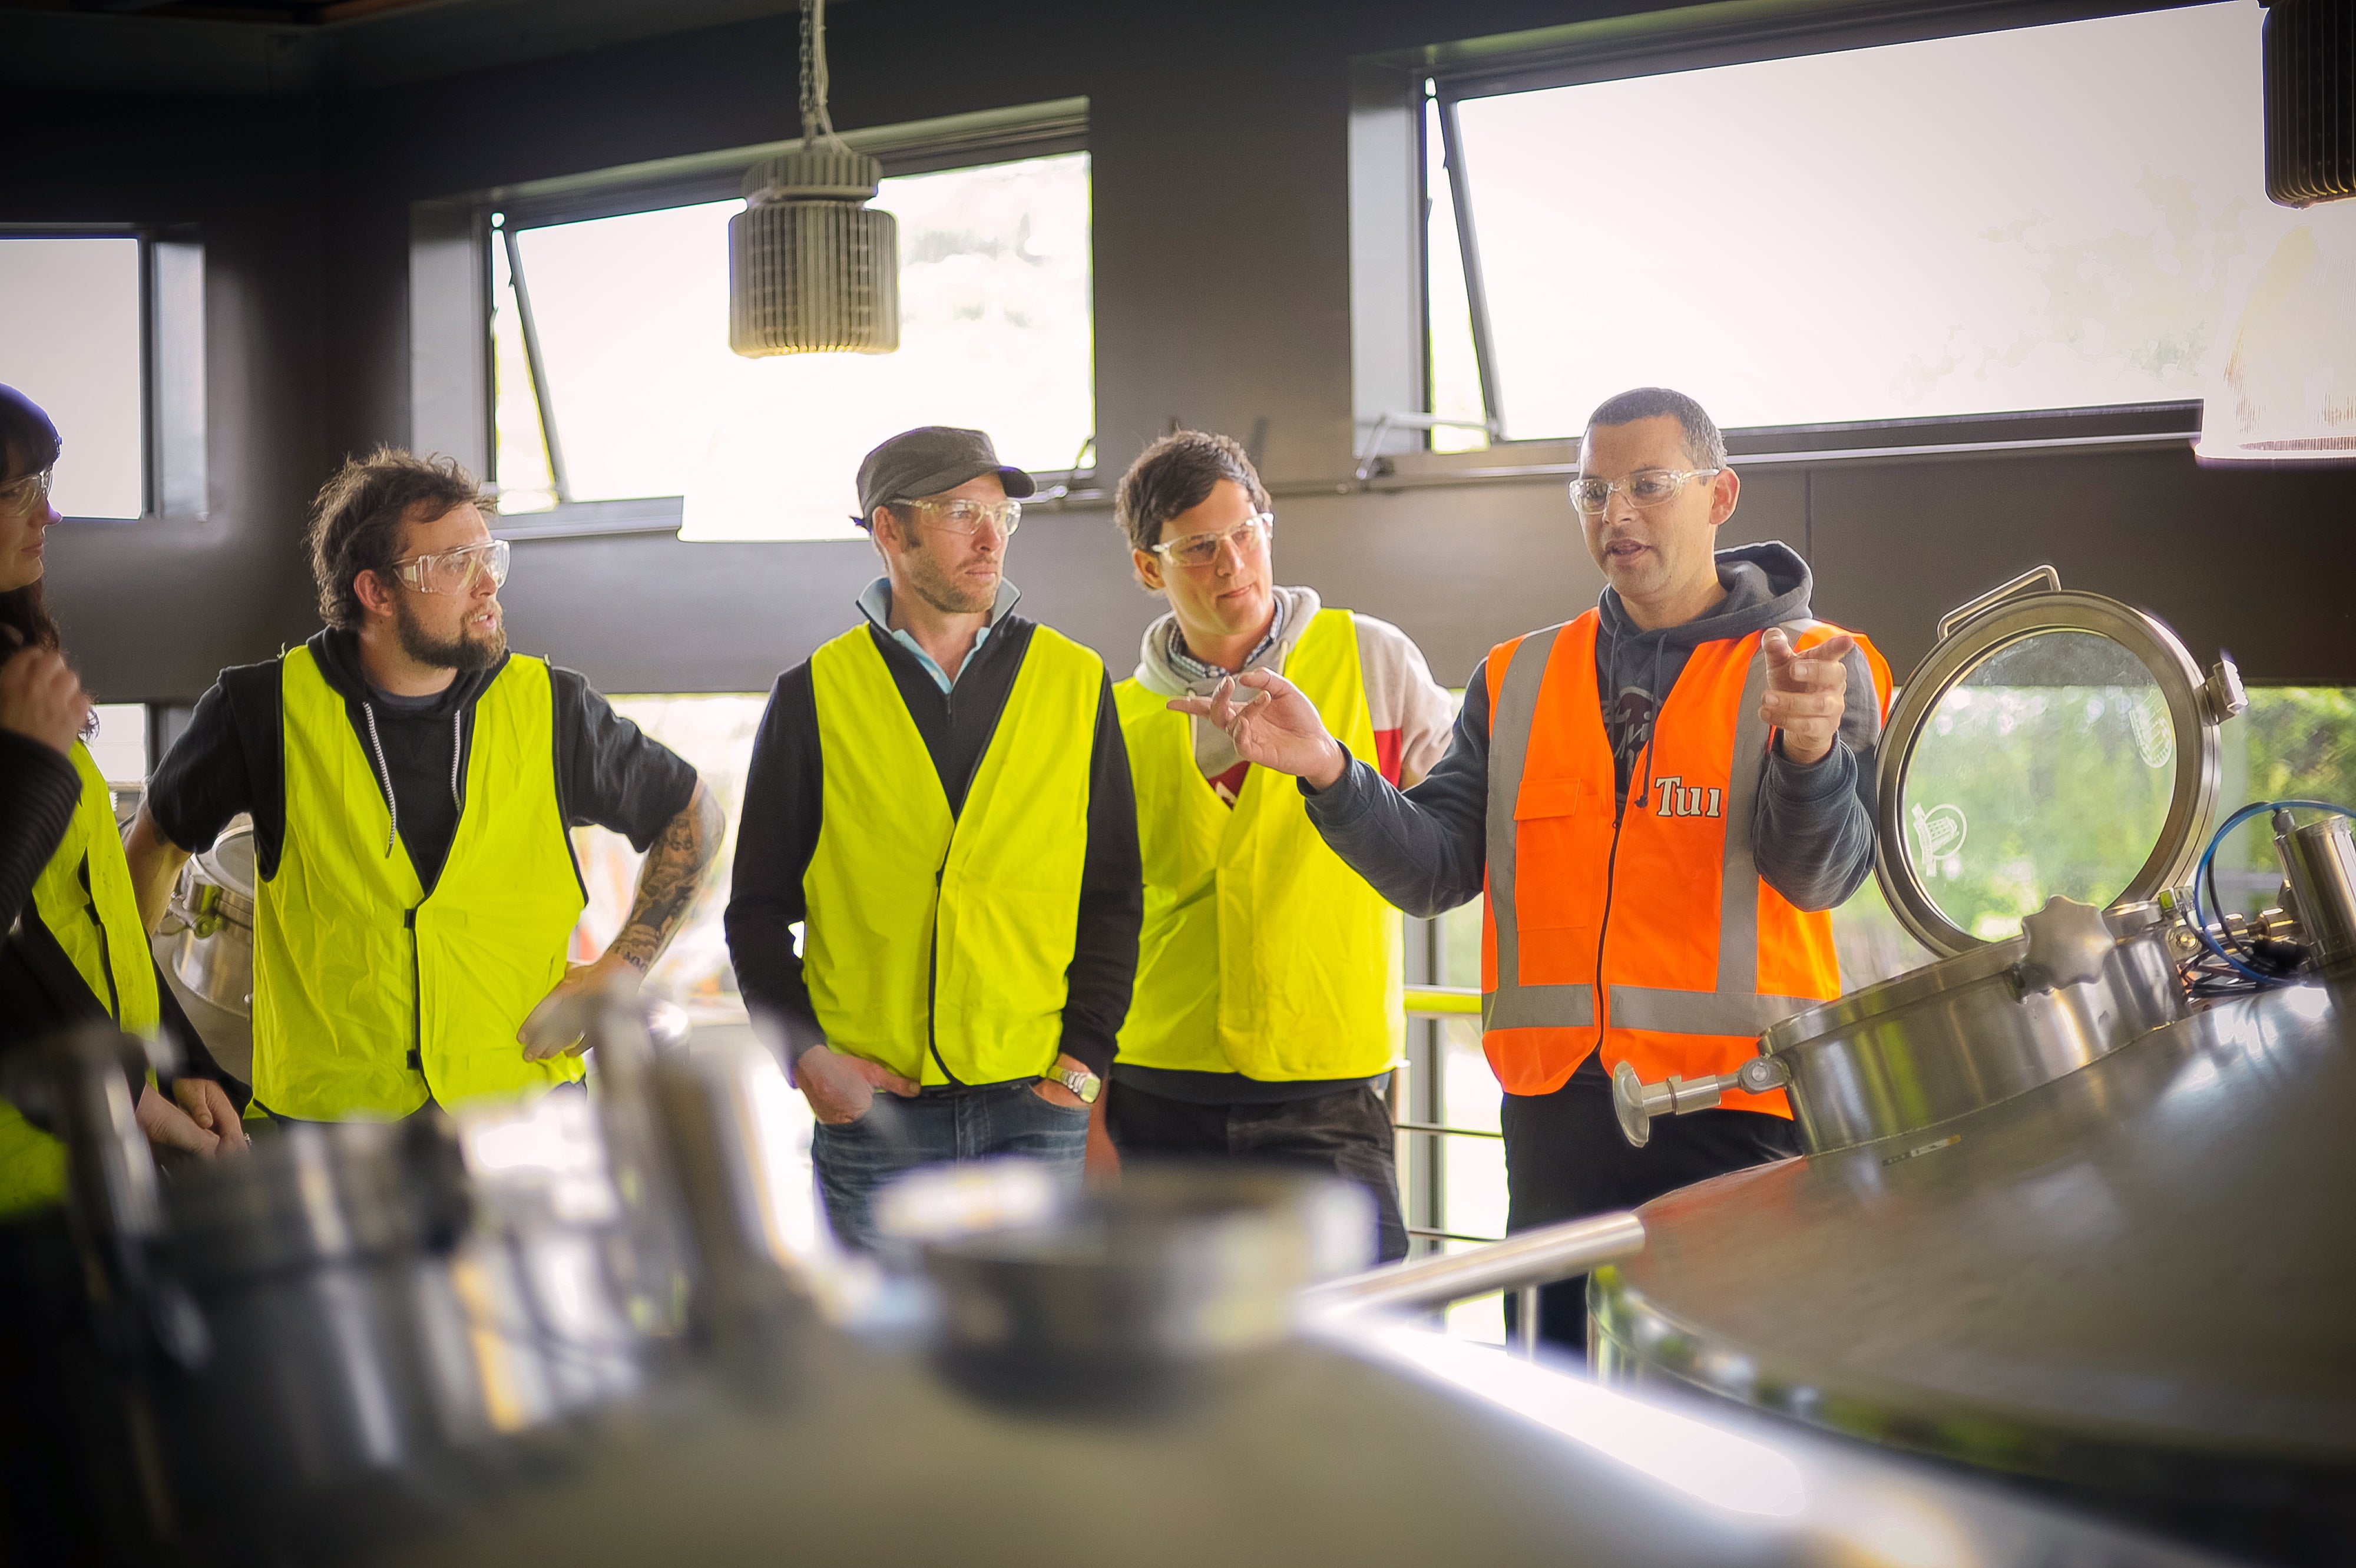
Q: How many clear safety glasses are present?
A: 5